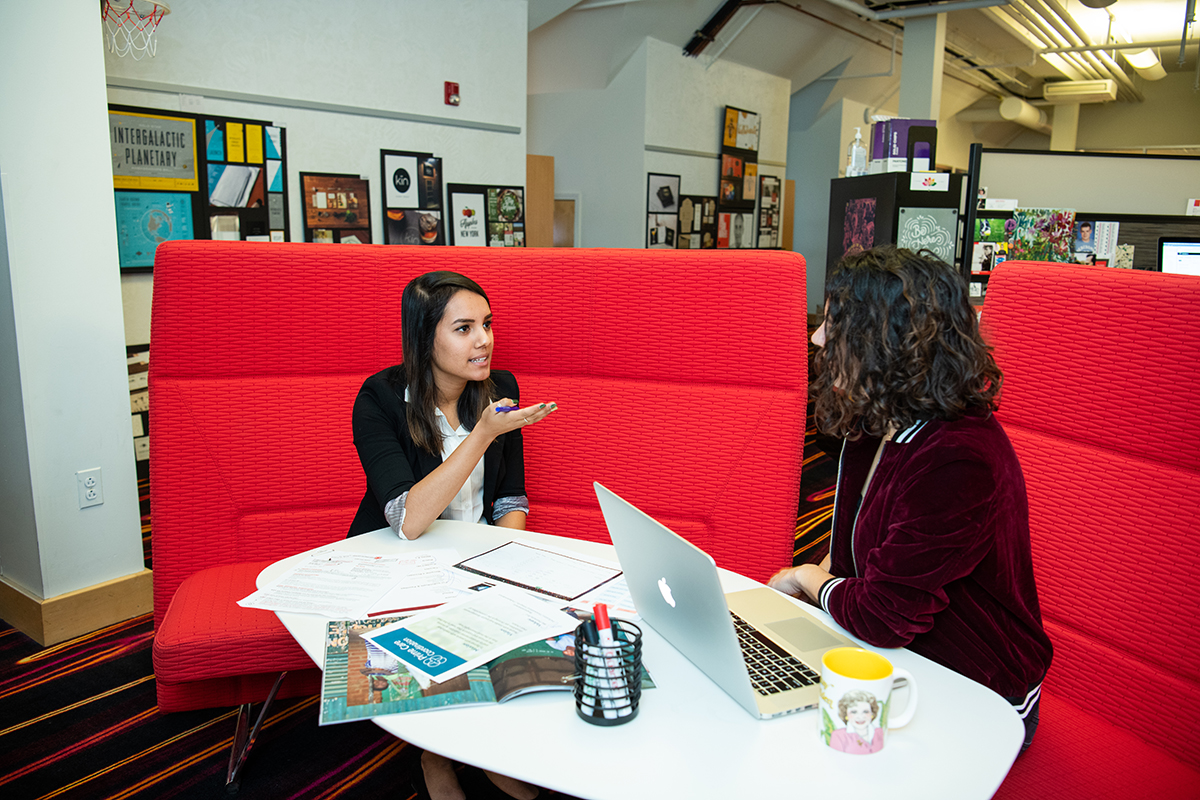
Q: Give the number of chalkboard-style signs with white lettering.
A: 1